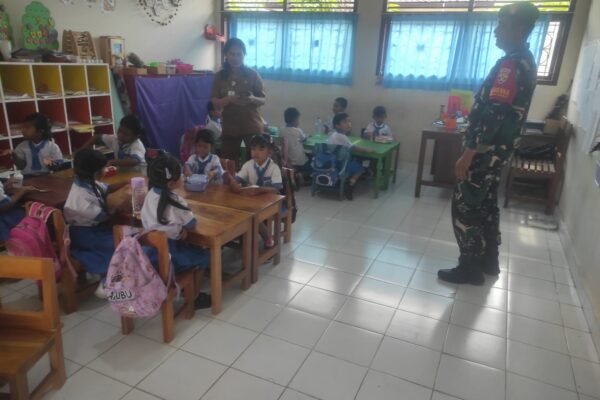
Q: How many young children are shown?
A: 12